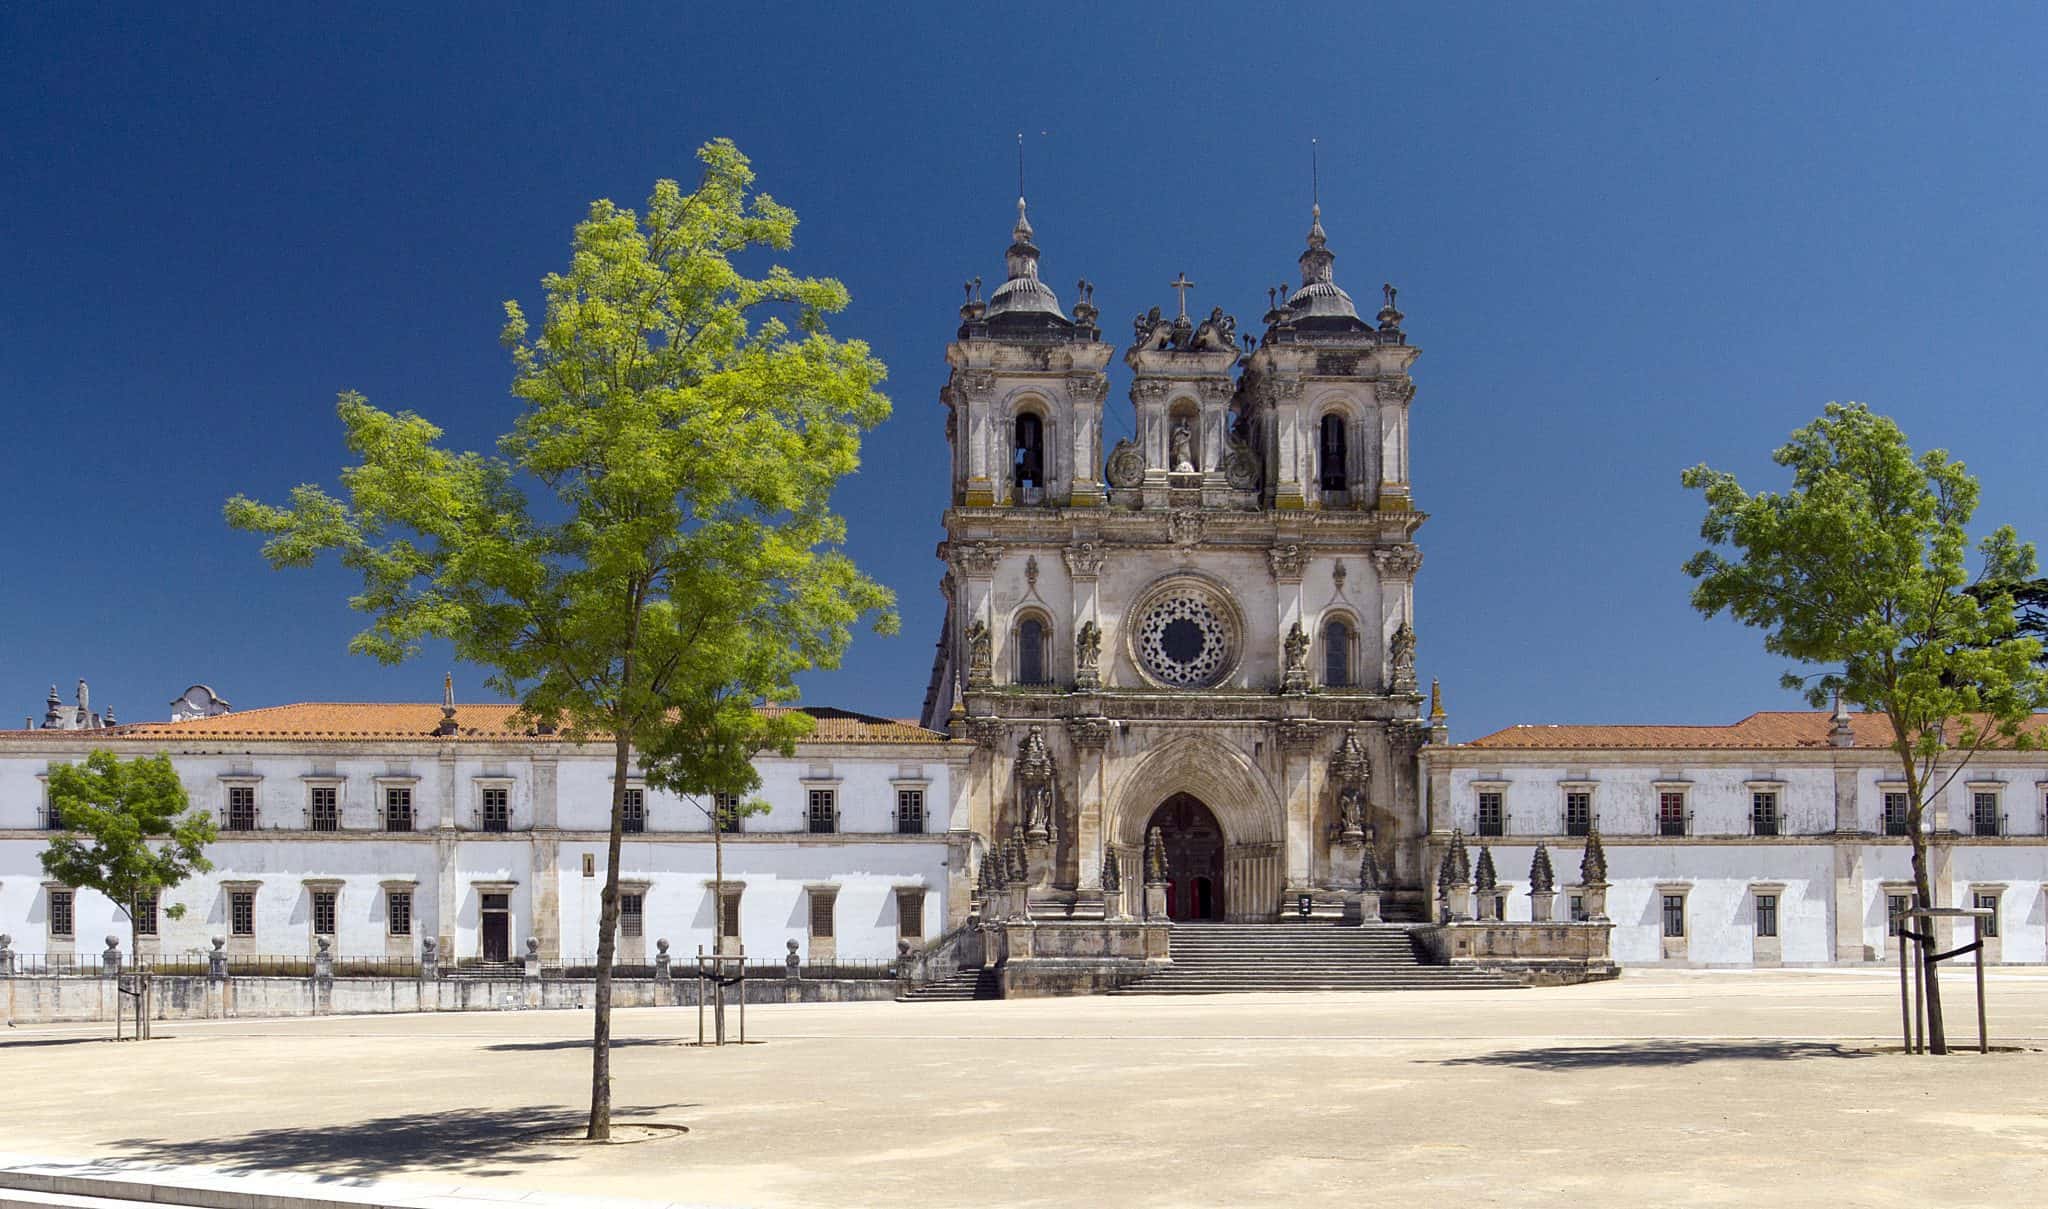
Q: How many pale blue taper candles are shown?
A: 0